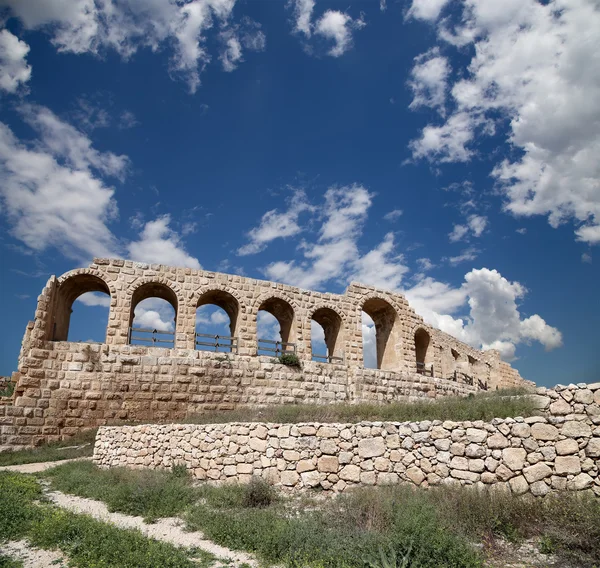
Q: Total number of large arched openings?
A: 7